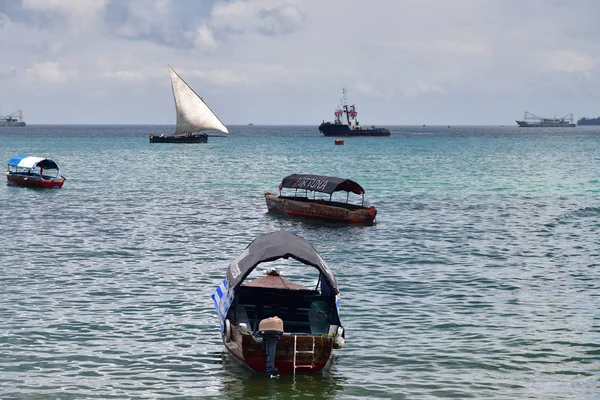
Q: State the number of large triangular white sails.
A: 1